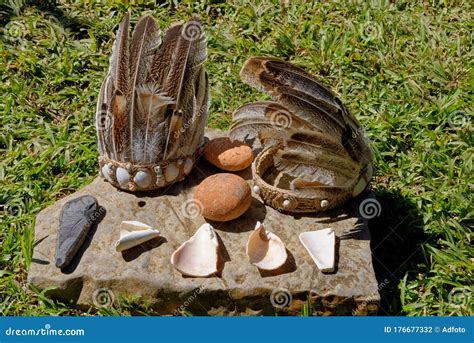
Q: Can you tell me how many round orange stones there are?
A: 2